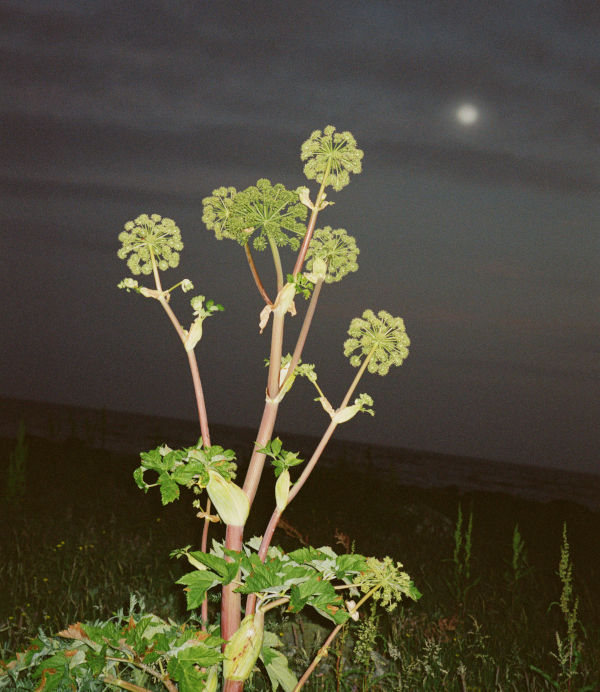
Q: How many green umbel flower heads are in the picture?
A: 7